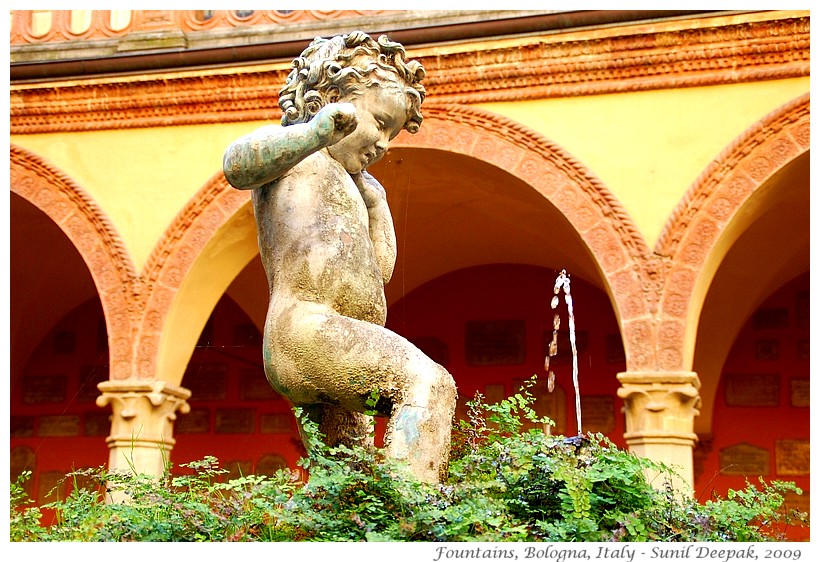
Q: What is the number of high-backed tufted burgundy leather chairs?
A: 0